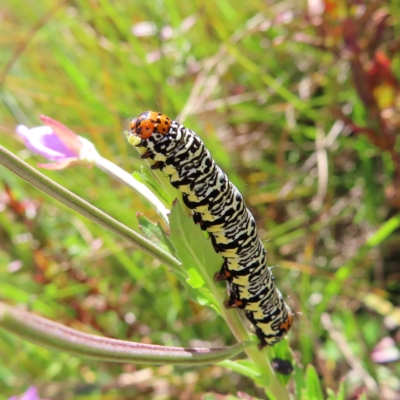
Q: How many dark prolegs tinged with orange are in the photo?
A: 2